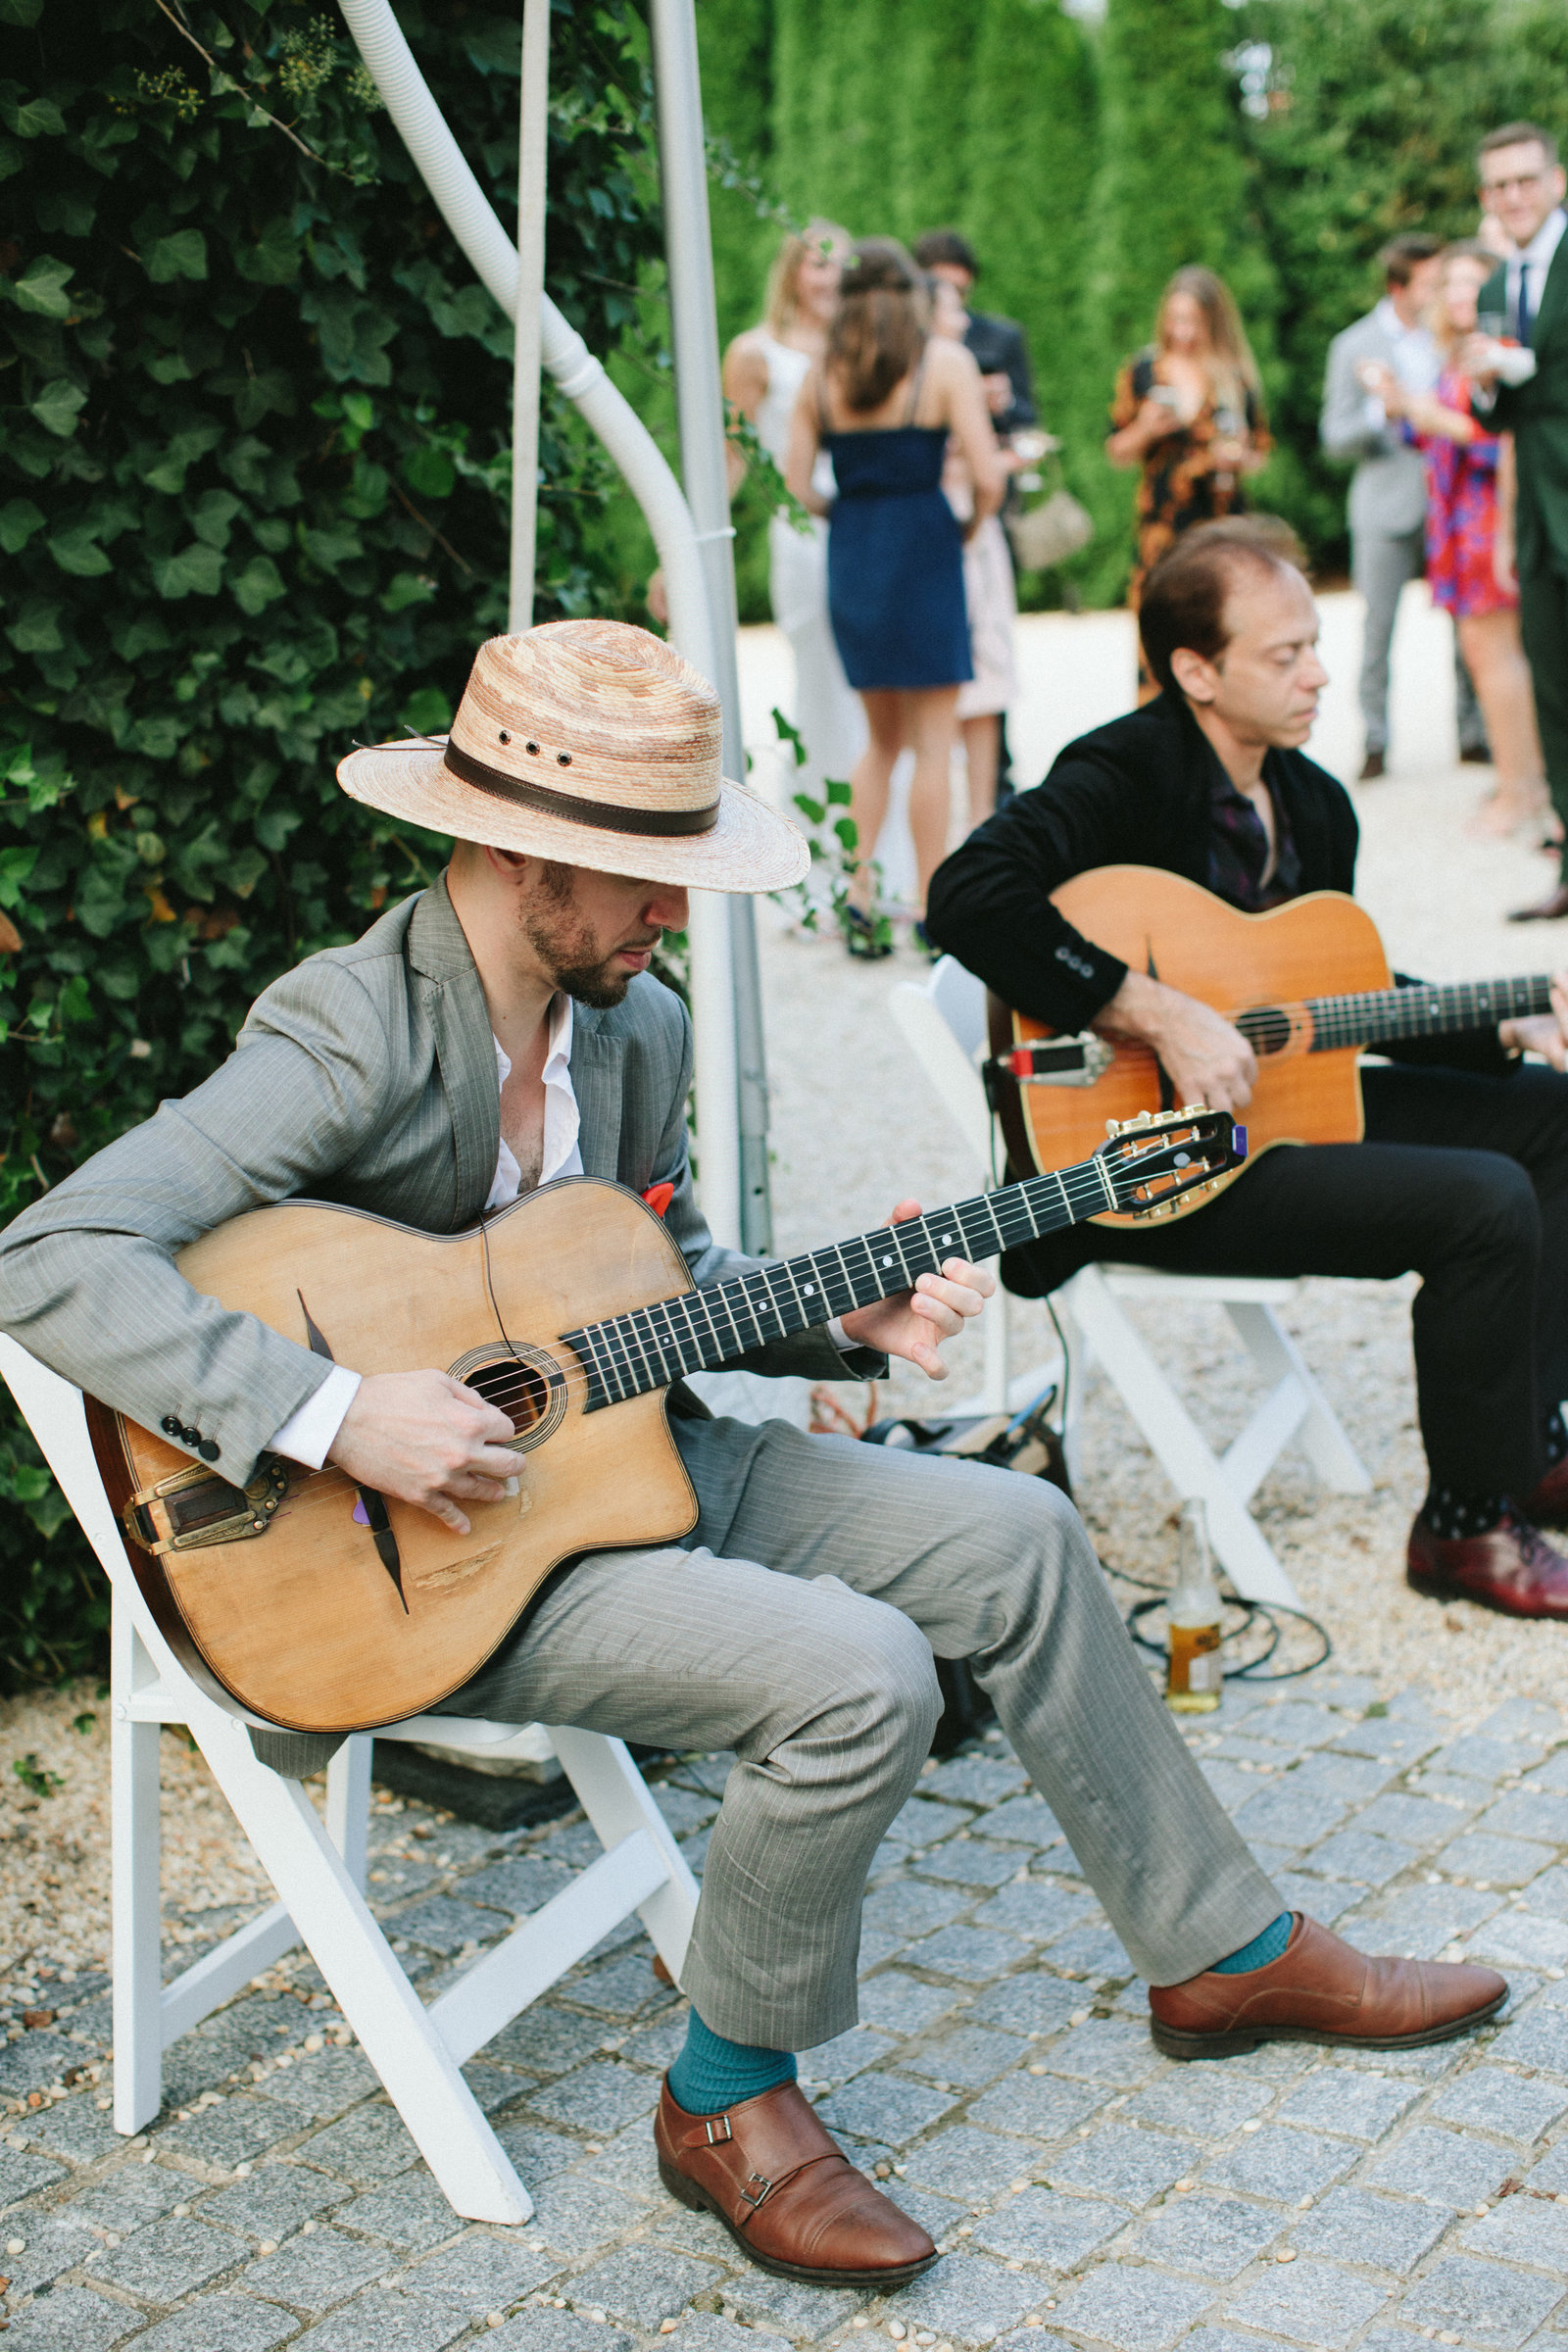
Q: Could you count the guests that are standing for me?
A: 8